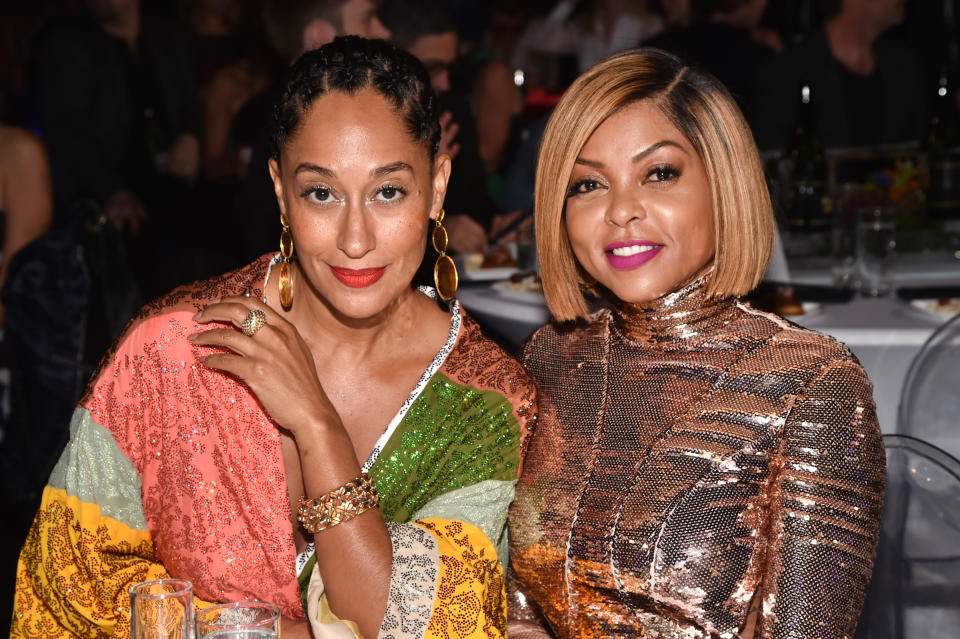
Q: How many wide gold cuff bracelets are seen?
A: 1